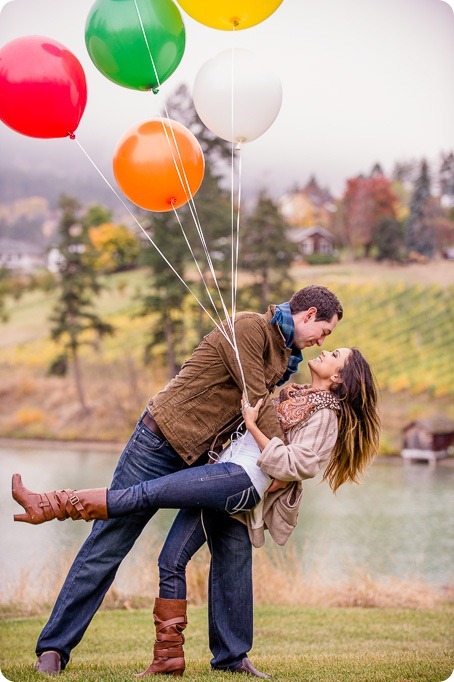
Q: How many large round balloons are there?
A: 5